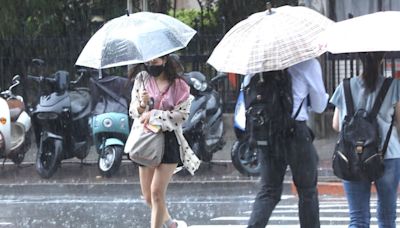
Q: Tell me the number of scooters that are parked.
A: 5